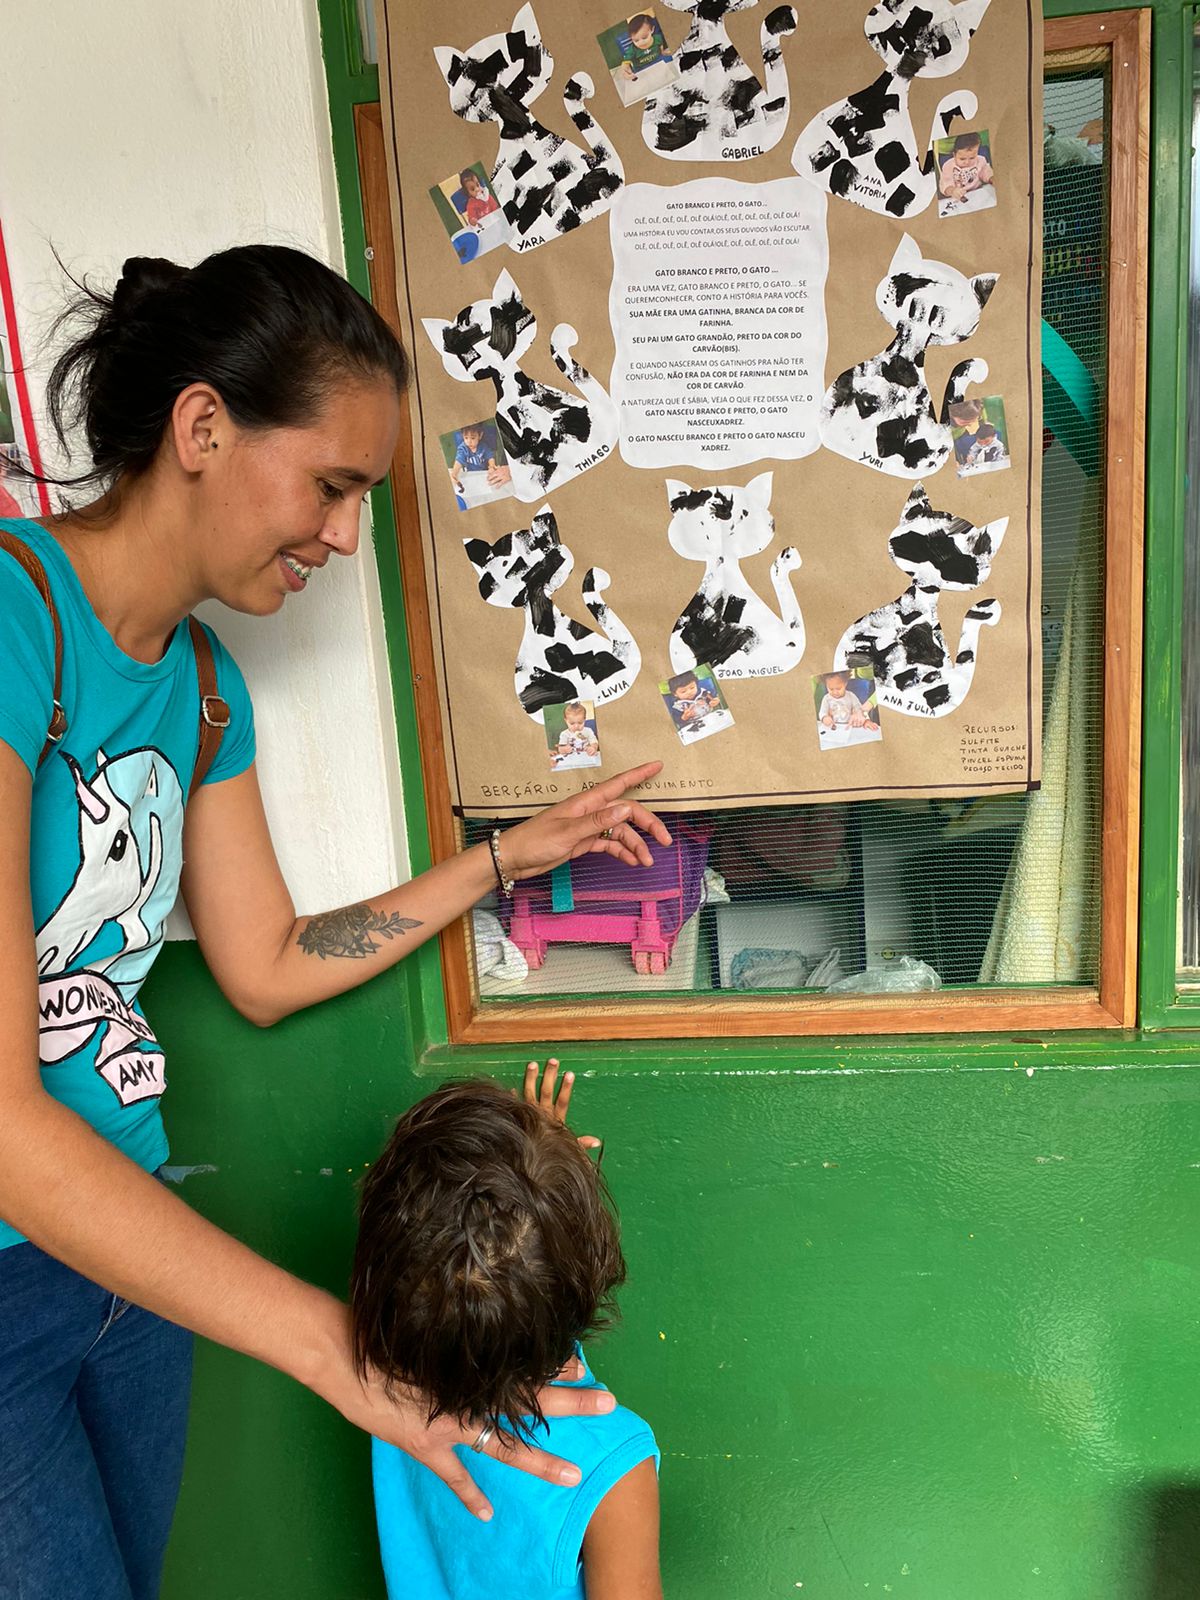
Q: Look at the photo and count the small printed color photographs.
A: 8